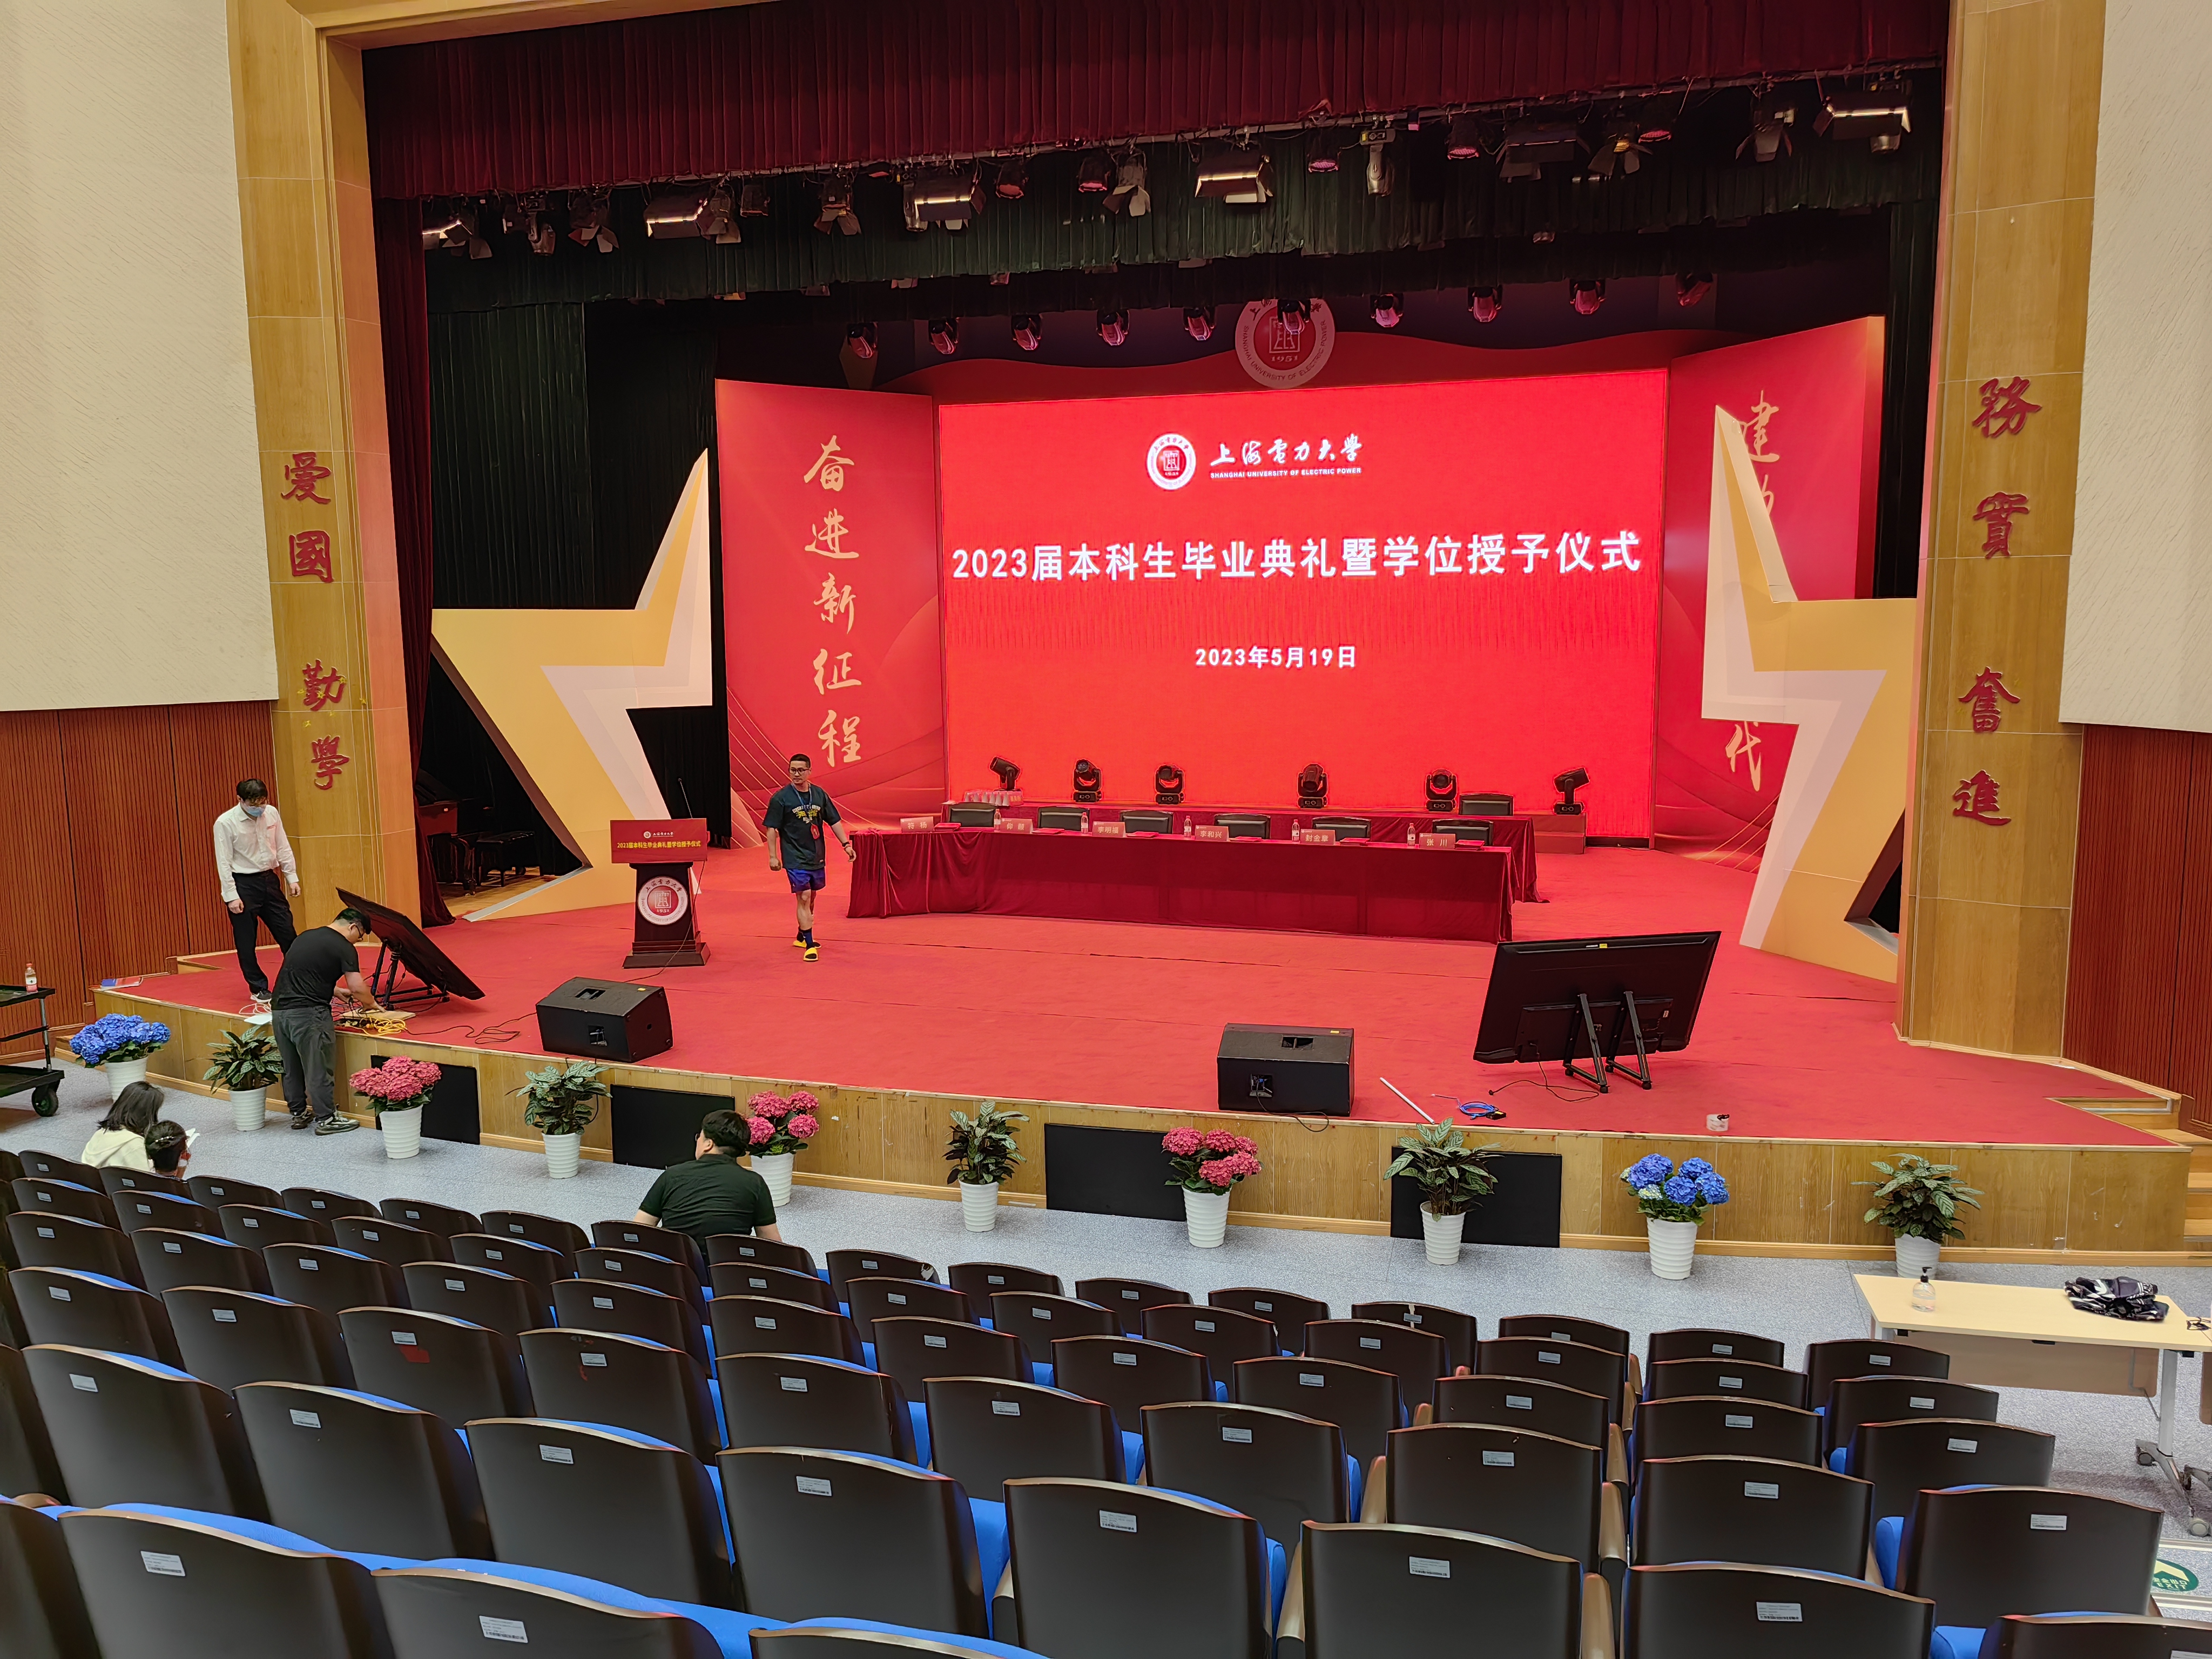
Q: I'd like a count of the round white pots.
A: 10